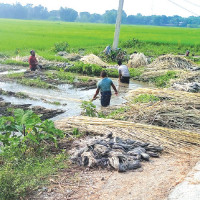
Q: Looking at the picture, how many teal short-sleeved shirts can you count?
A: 1